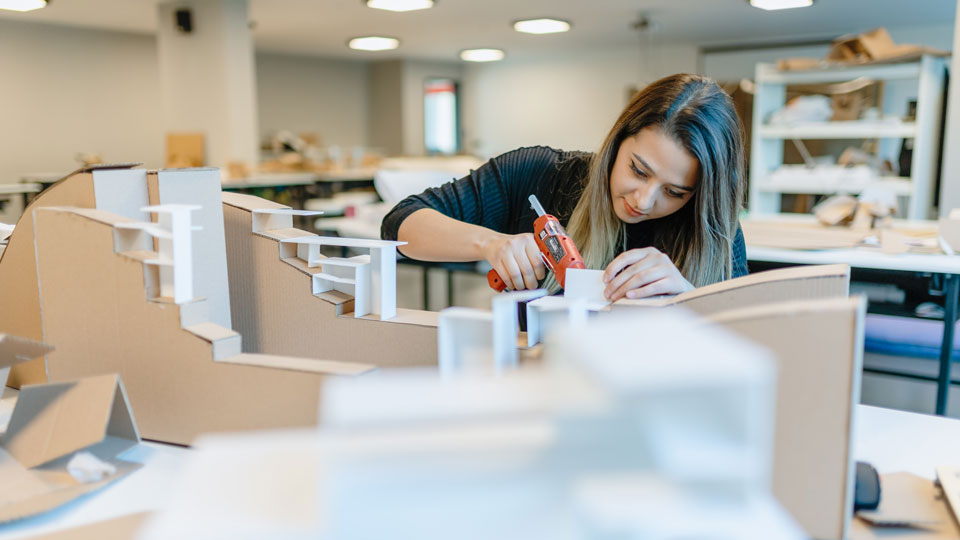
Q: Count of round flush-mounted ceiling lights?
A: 6